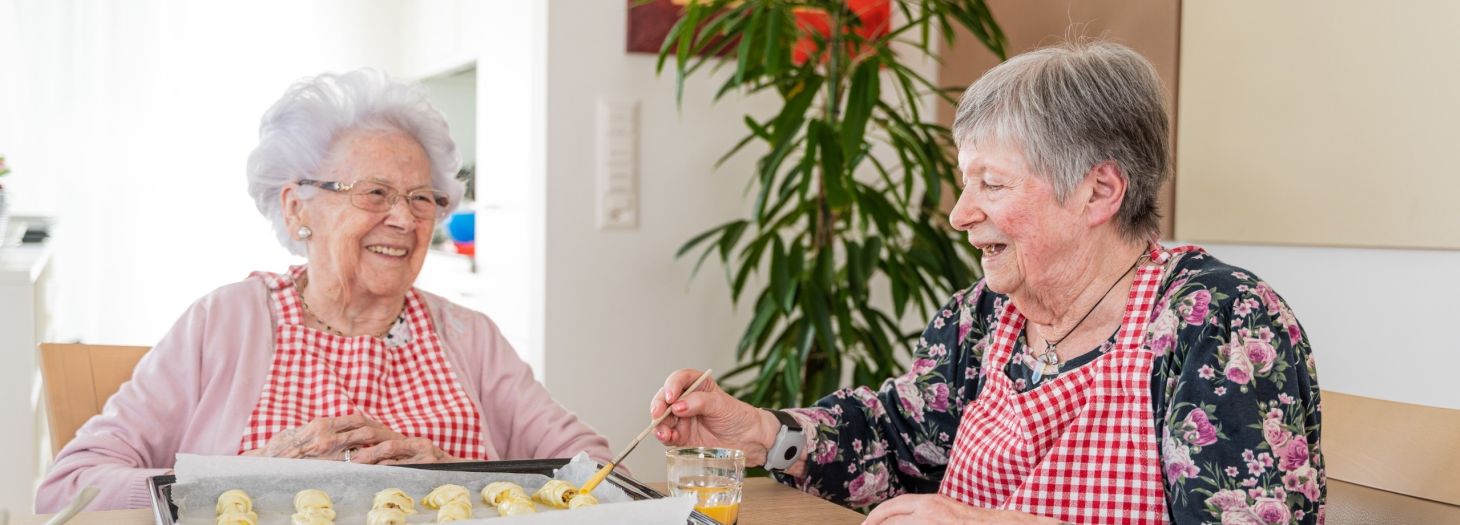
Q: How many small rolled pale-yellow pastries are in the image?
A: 12